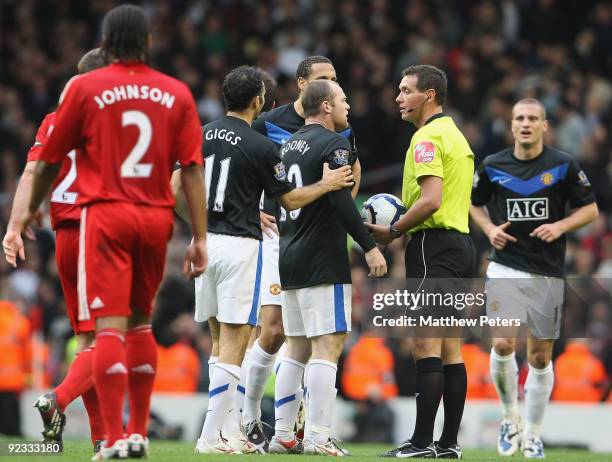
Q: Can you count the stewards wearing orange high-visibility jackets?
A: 5